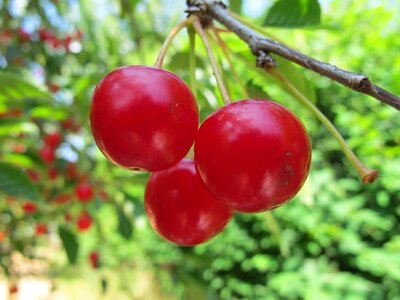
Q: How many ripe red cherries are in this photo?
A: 3